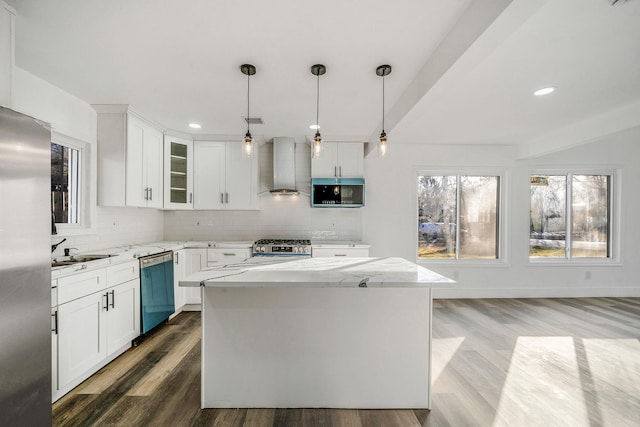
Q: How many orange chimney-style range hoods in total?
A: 0